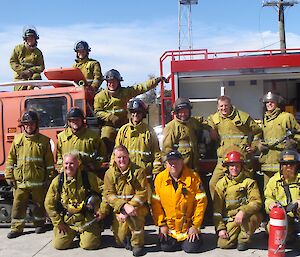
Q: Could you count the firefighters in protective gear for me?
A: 14